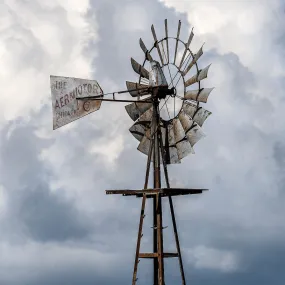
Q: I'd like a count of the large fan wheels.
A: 1